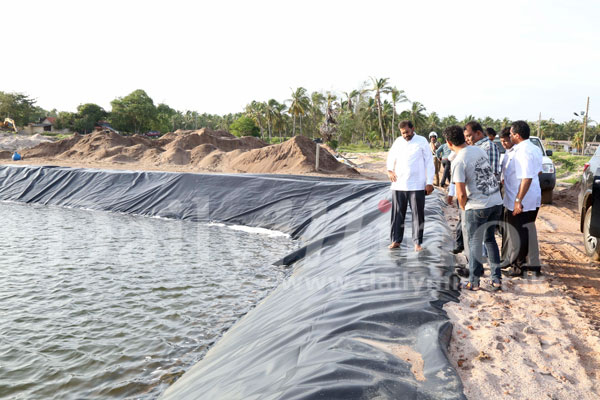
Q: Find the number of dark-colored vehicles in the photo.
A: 1